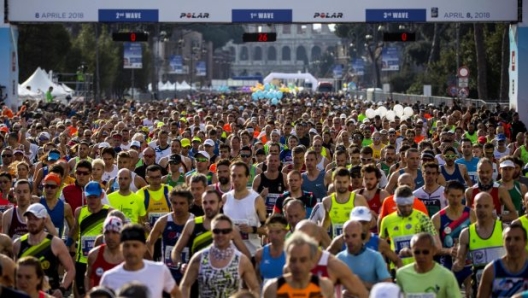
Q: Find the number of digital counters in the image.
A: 3